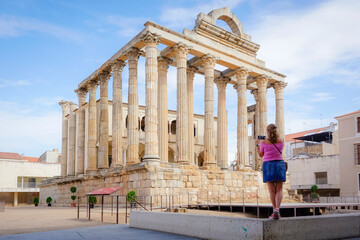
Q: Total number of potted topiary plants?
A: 6